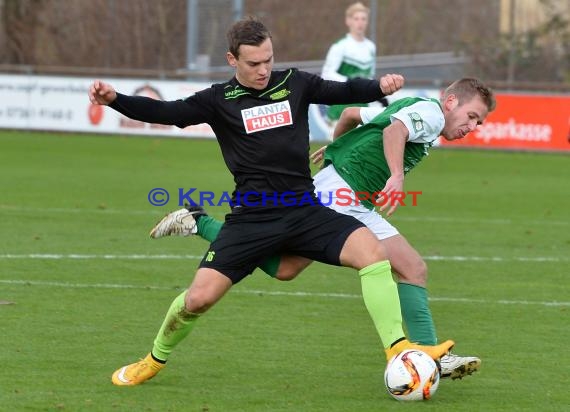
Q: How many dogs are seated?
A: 0